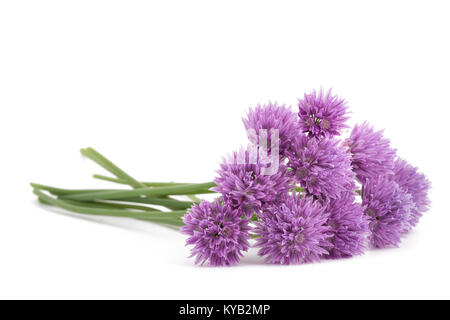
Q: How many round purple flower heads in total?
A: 10